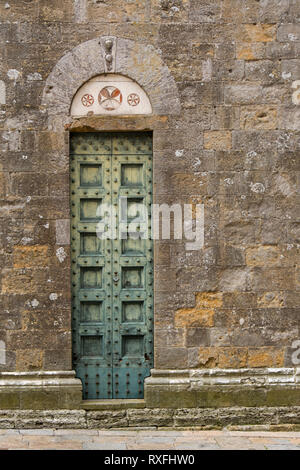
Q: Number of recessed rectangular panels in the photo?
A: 12